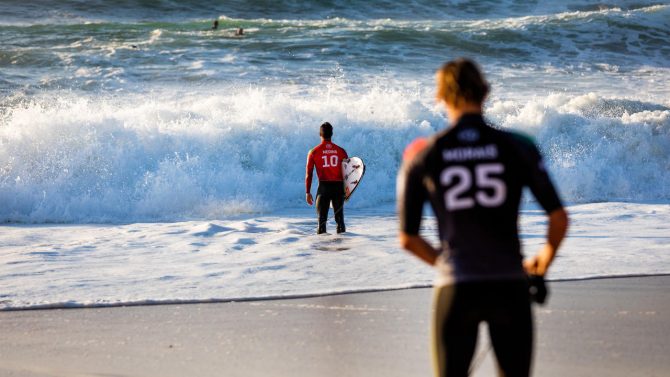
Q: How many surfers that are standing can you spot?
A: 2